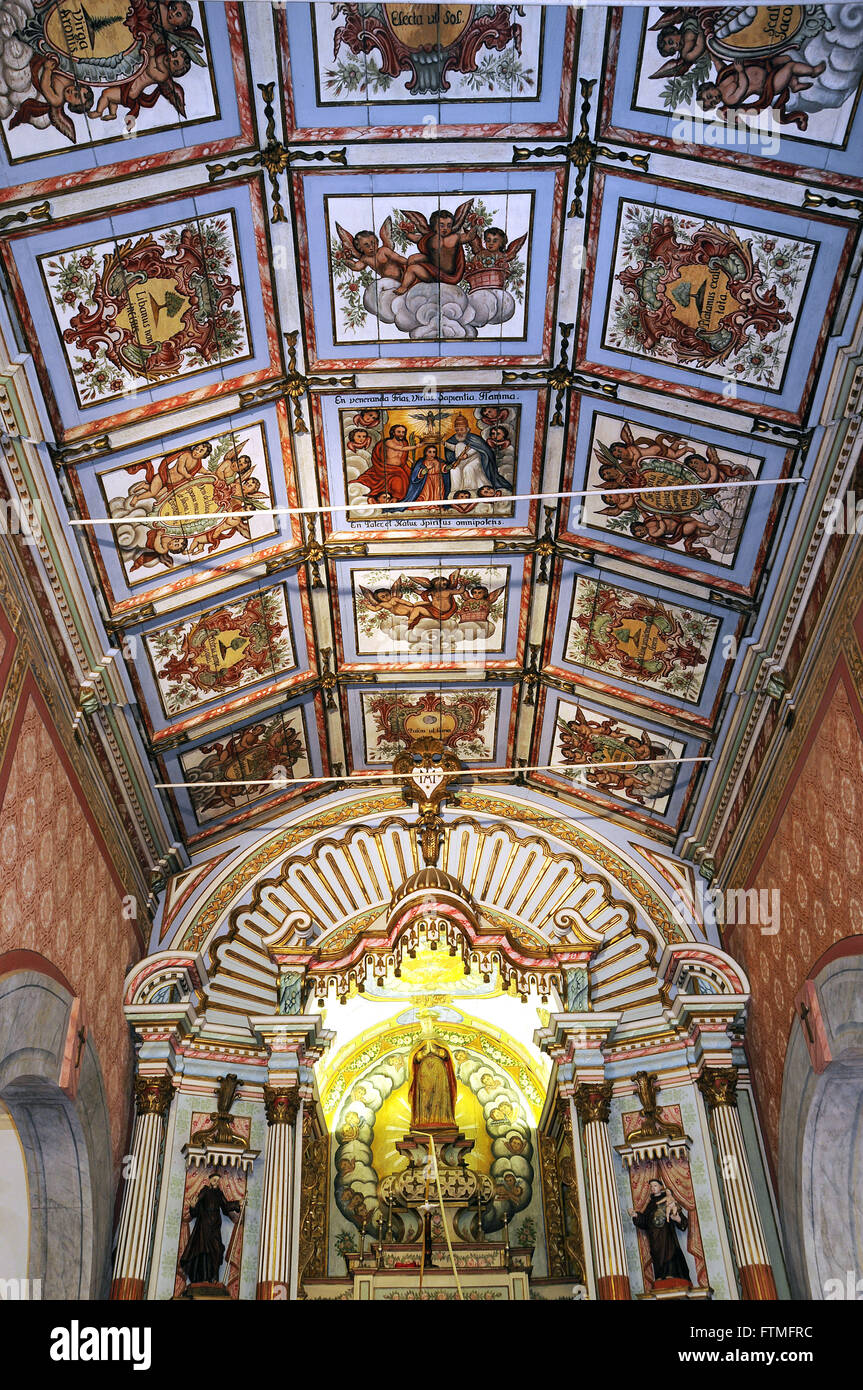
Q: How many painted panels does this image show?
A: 15